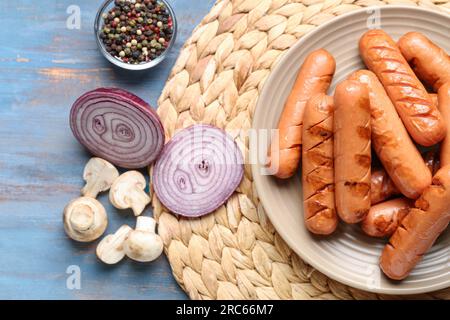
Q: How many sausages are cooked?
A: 10